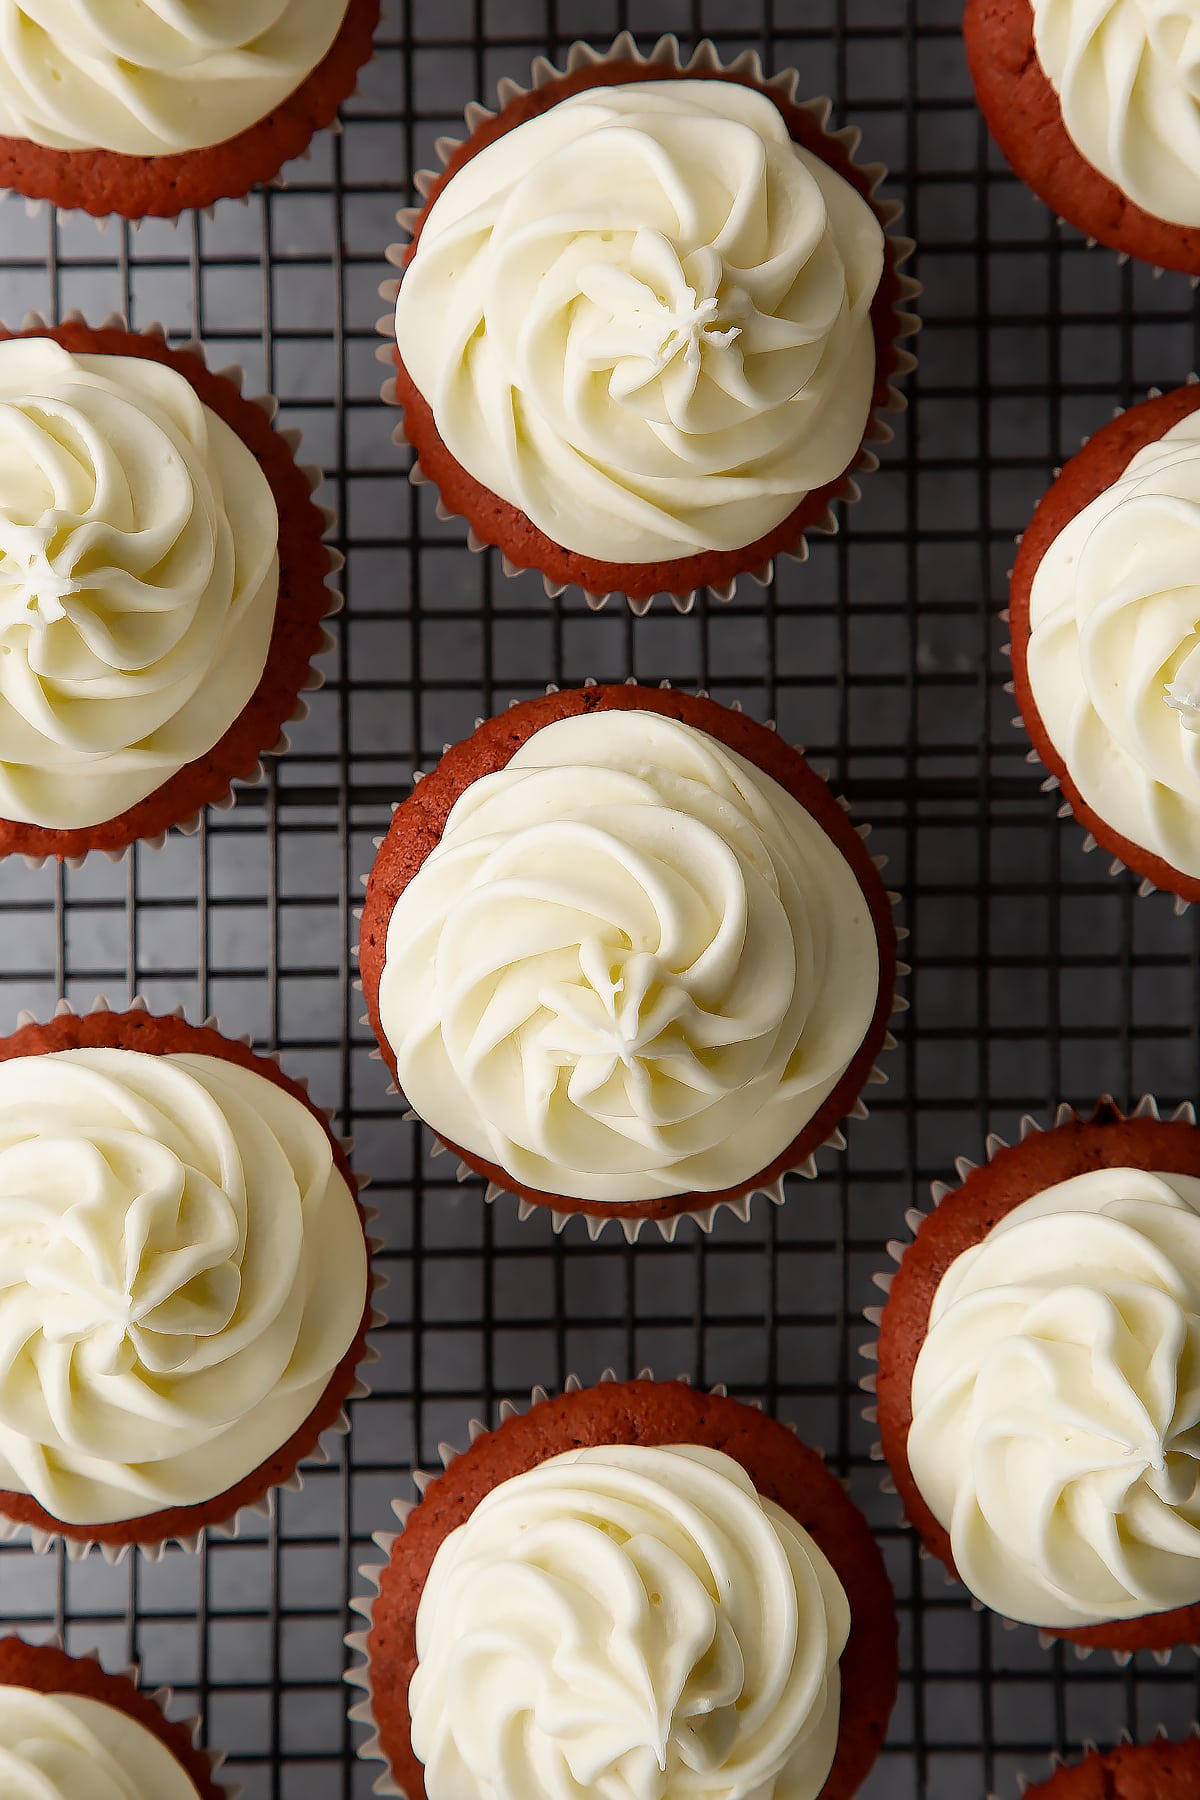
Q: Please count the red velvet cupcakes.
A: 11